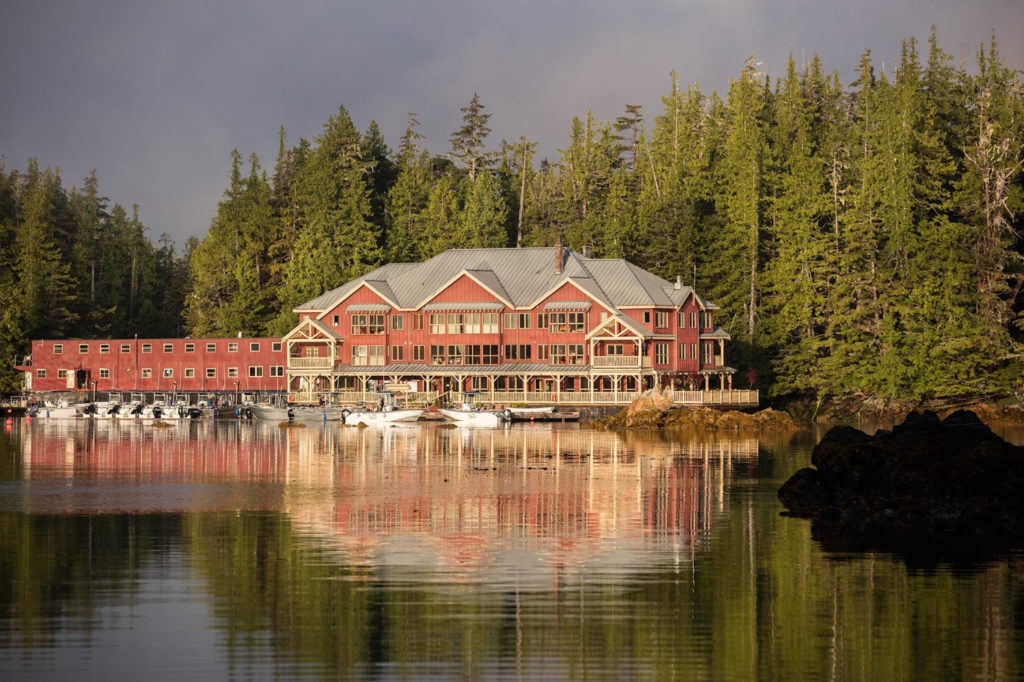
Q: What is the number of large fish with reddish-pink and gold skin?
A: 0